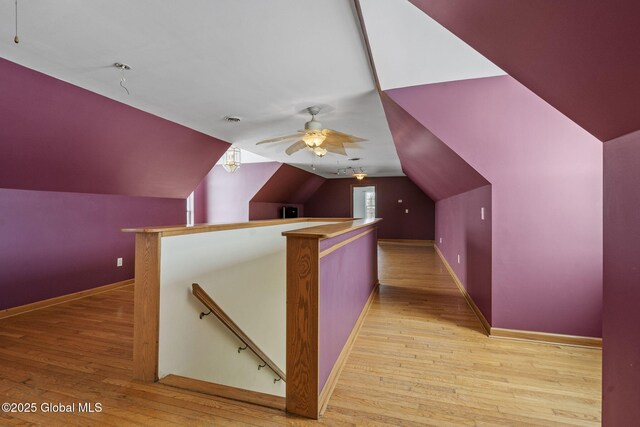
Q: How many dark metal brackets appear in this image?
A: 4